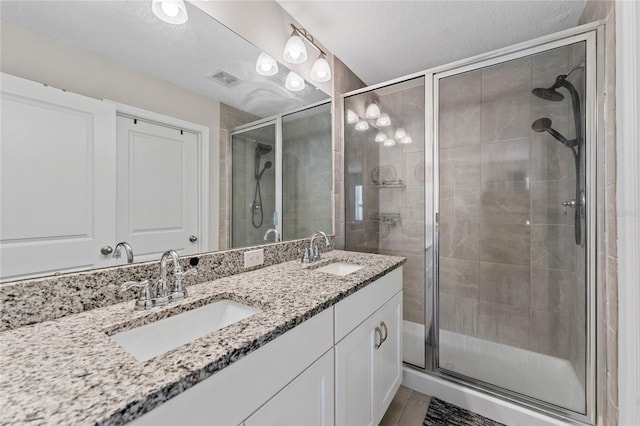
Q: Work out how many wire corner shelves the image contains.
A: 2